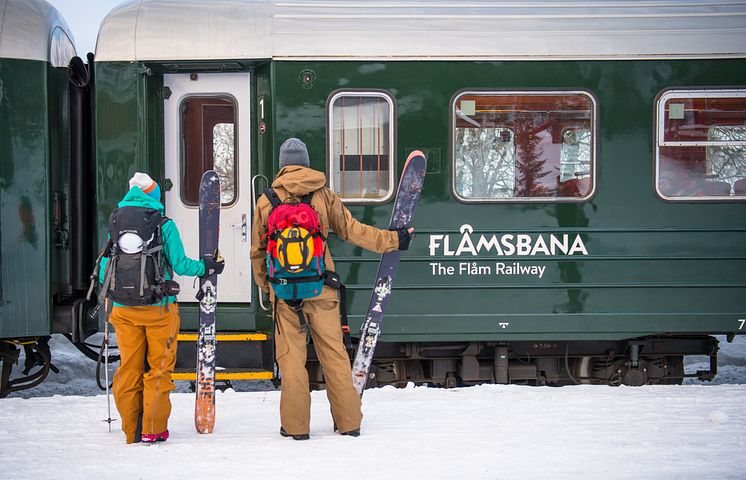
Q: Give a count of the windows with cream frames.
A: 3